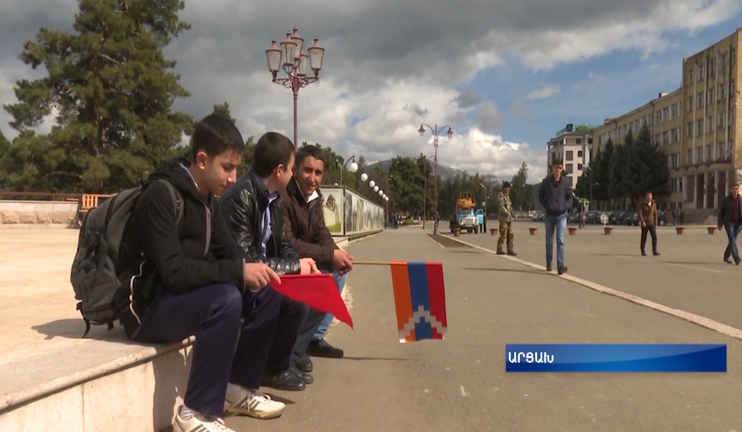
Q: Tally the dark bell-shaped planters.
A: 7